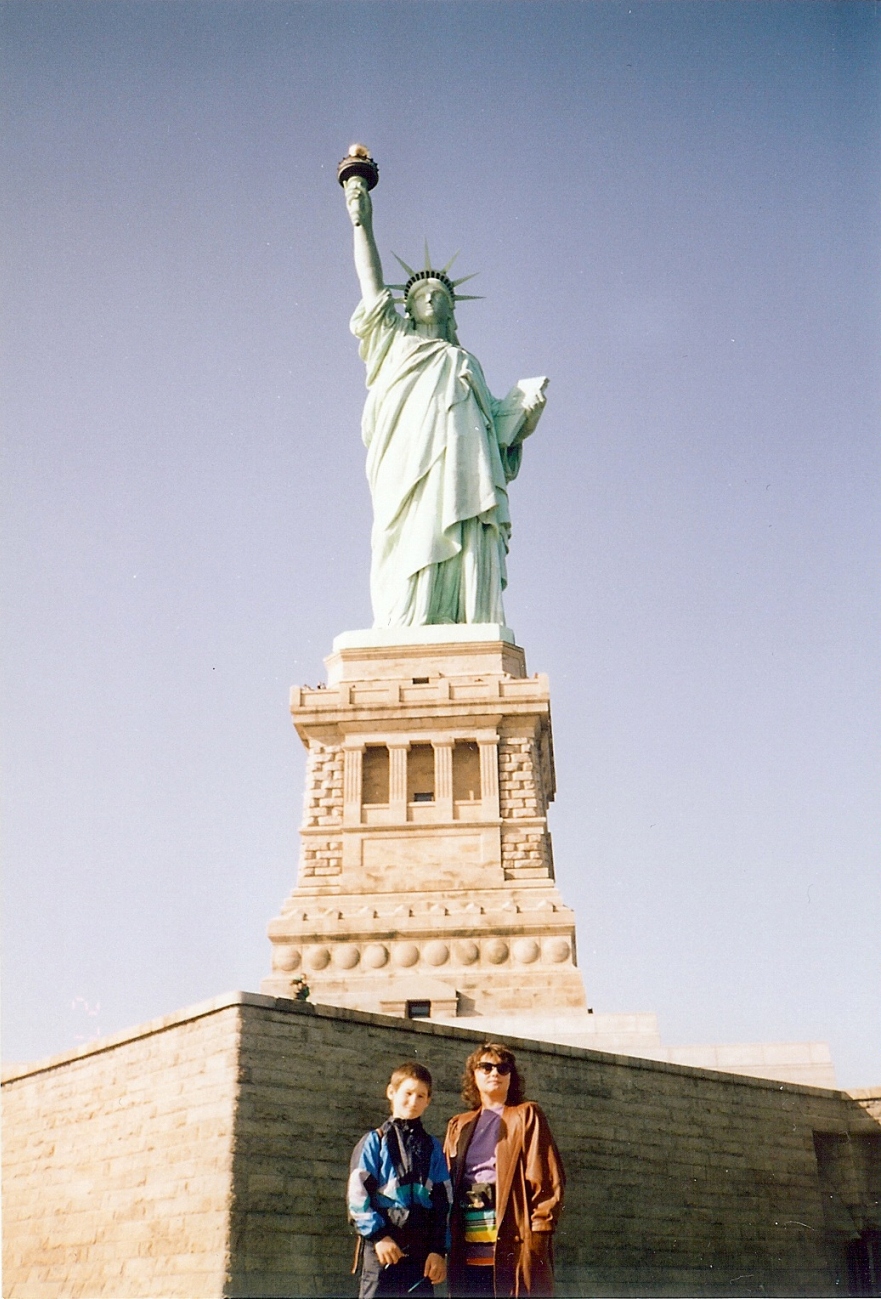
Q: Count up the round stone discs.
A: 10